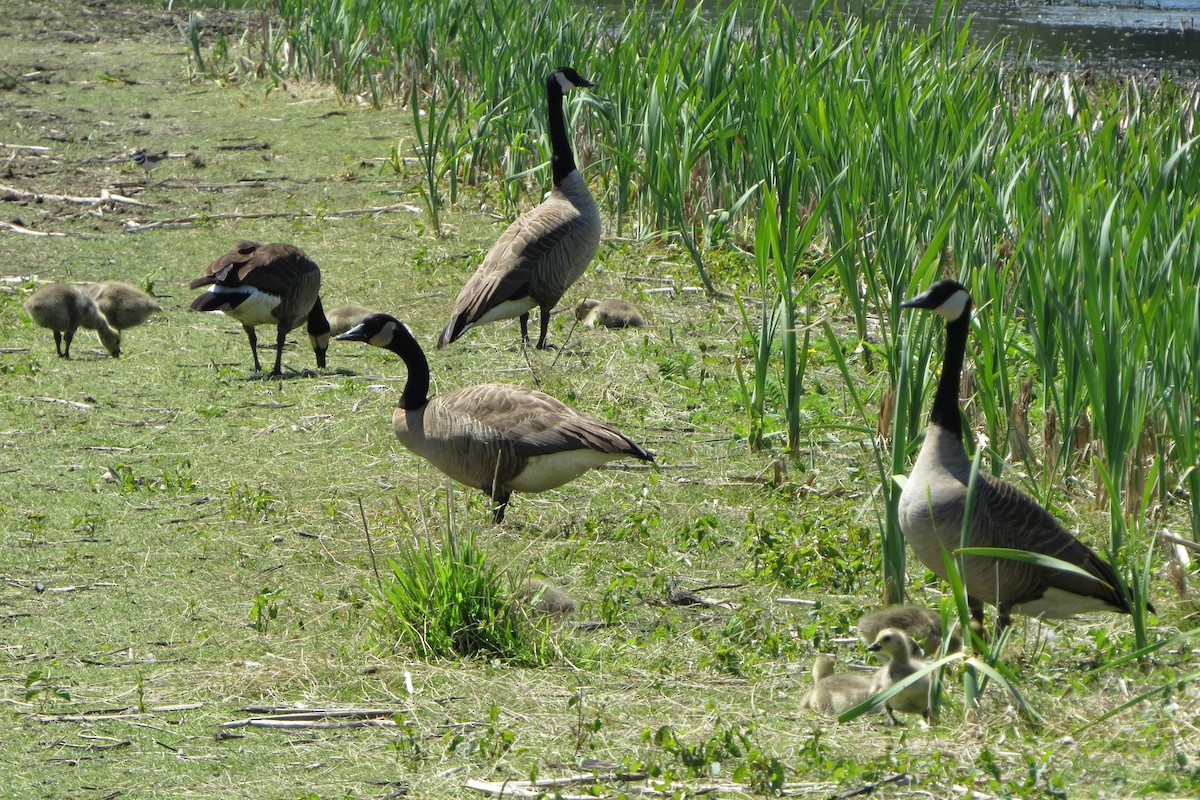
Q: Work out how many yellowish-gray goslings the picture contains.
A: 8